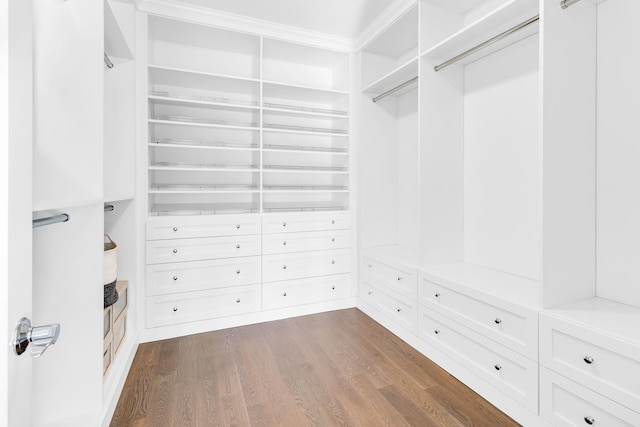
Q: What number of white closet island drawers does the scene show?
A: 14